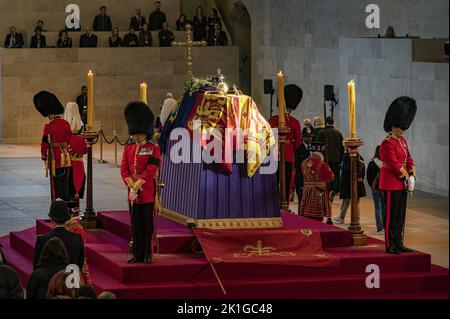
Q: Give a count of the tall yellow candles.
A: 4